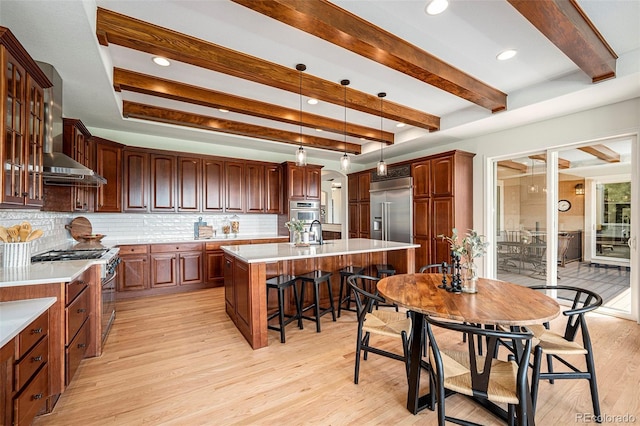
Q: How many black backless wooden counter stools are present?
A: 4